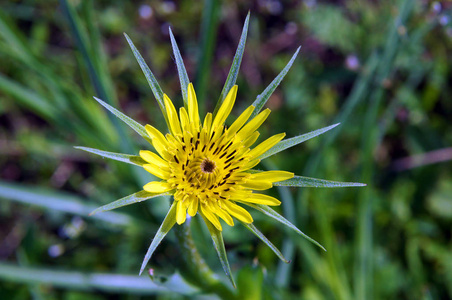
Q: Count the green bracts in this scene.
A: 13